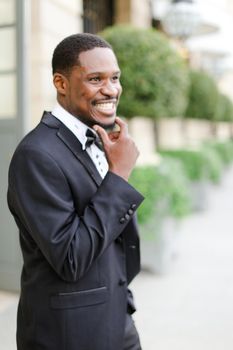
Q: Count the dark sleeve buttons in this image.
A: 4